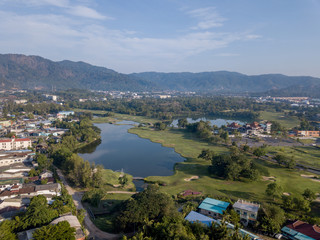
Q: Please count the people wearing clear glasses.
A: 0